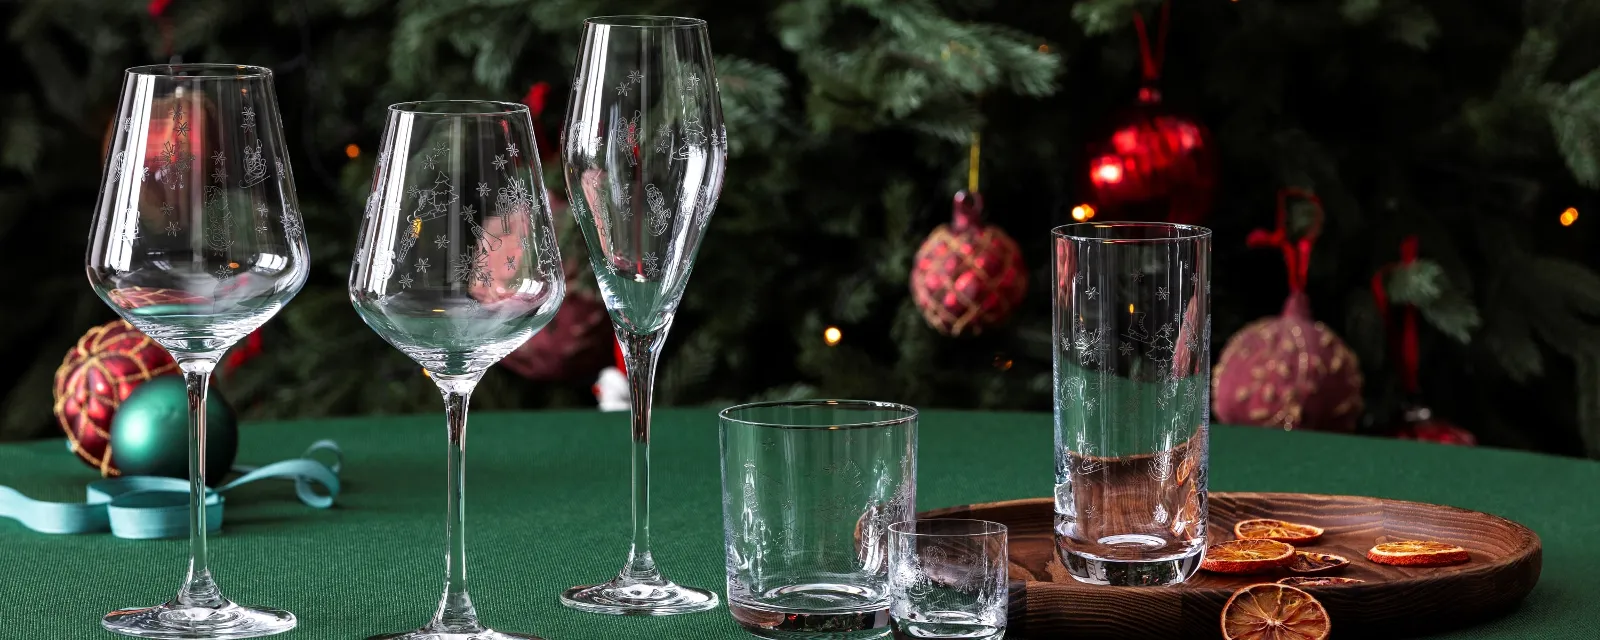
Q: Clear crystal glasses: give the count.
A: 6